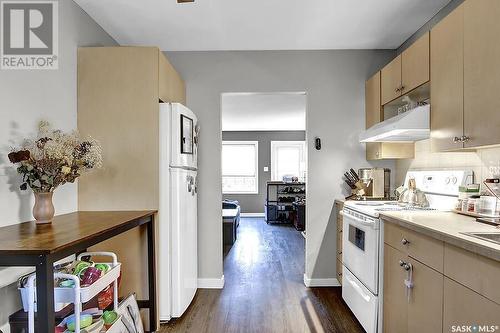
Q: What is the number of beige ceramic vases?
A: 1